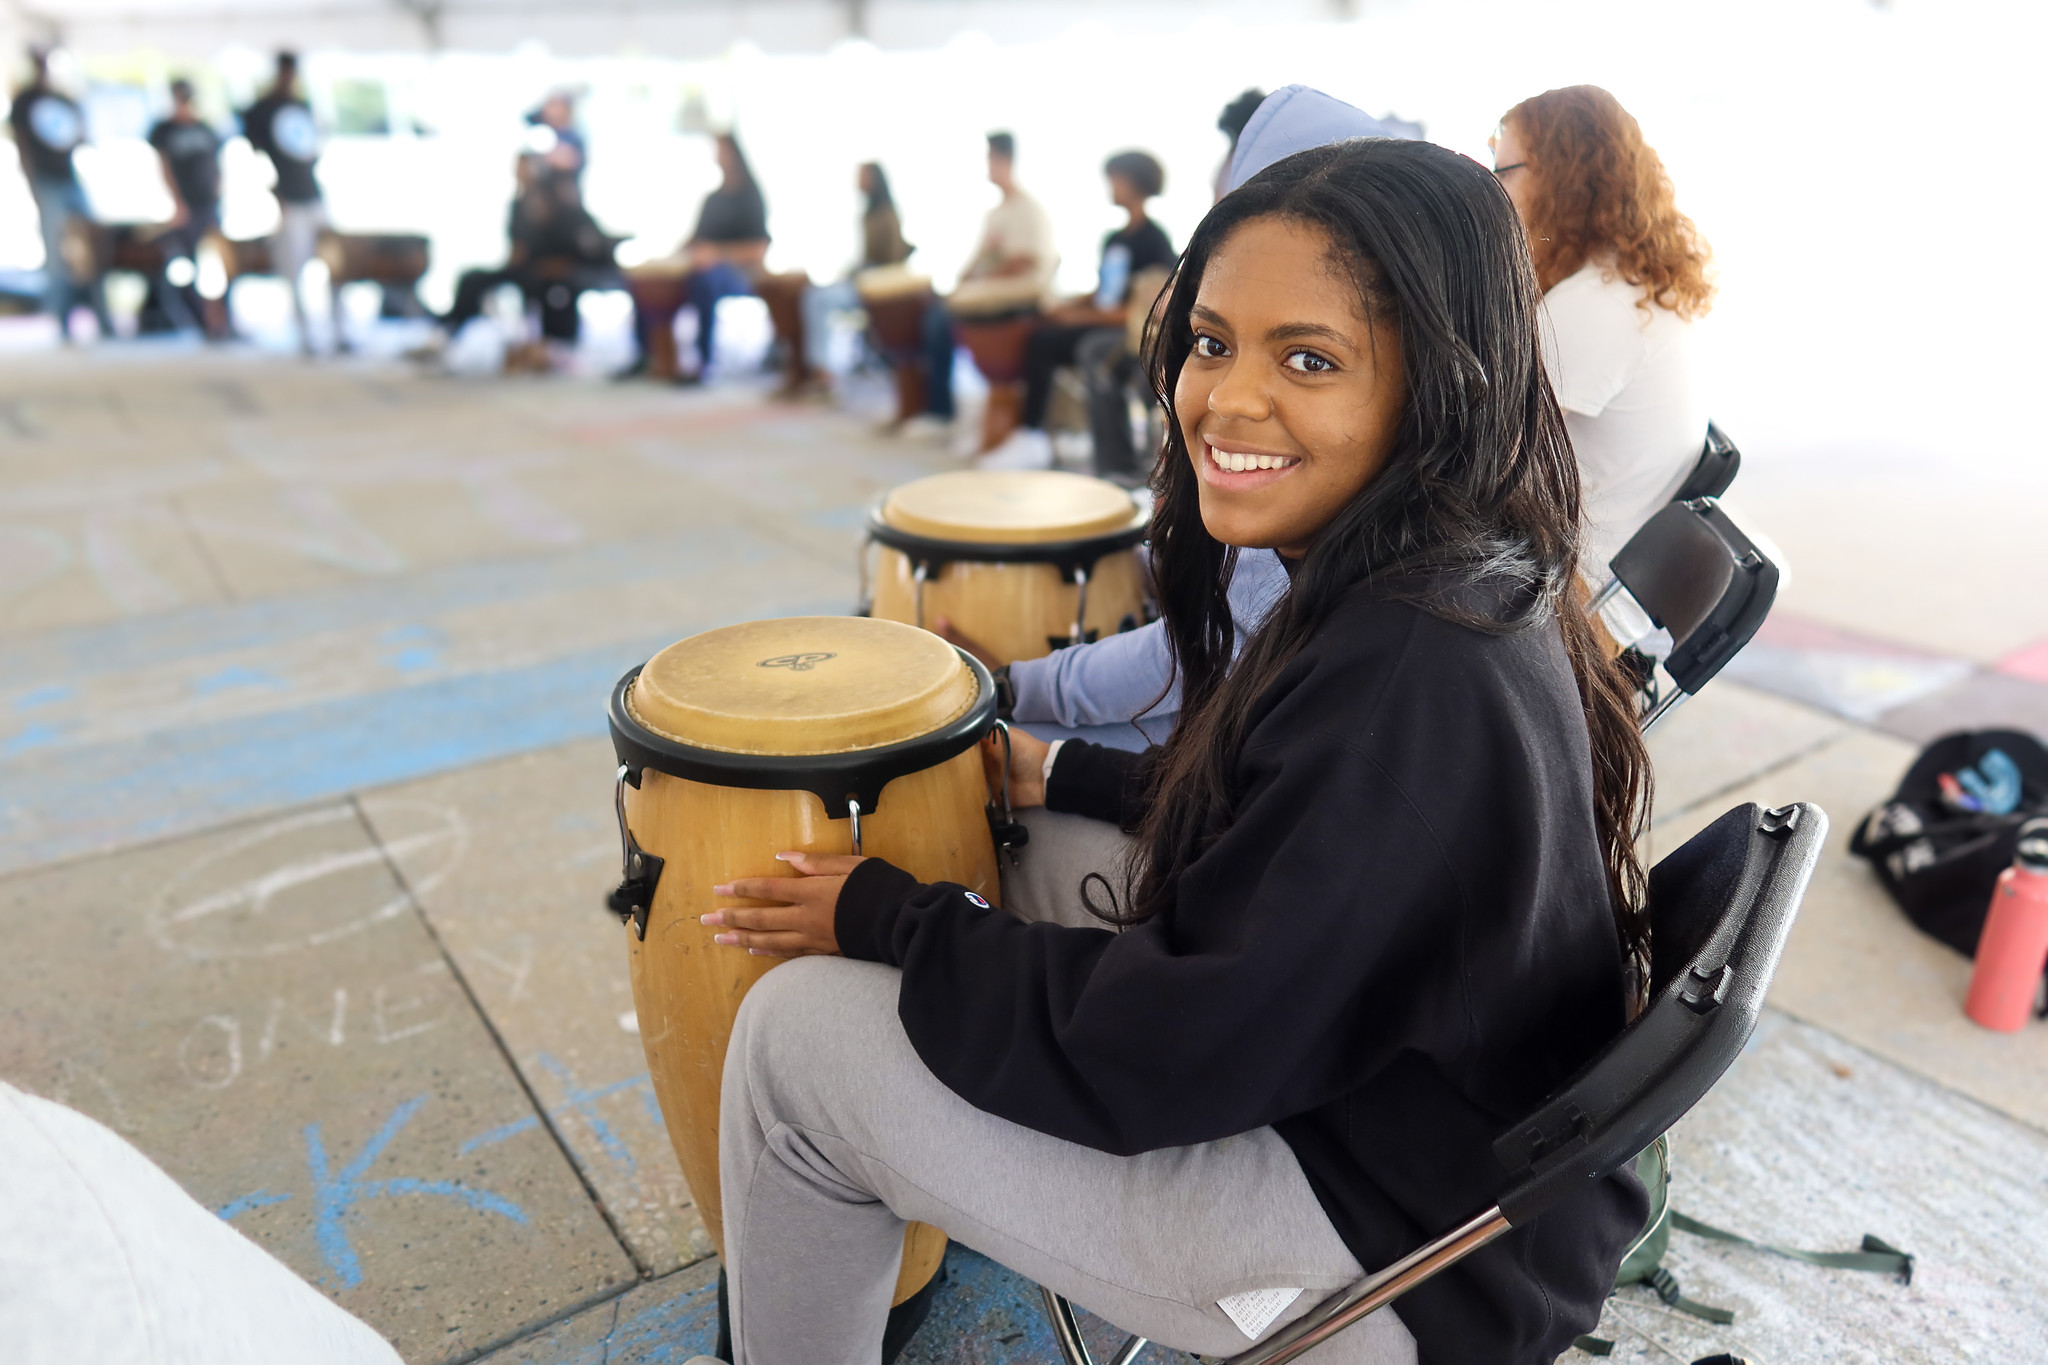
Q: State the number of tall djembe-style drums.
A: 4